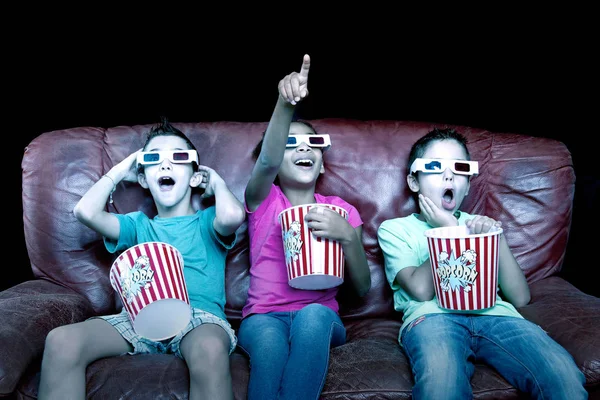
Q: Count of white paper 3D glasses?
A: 3